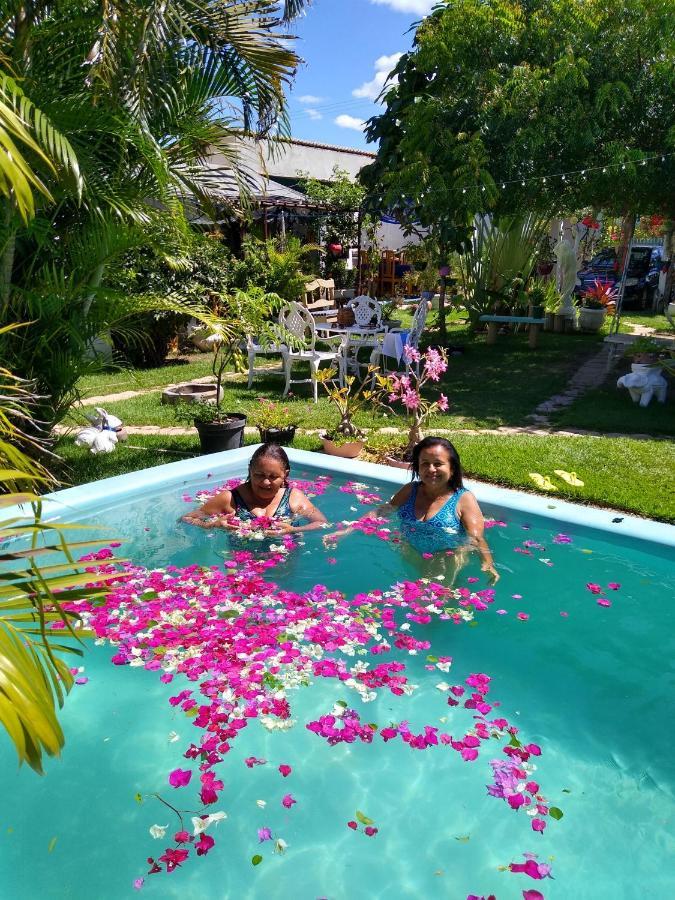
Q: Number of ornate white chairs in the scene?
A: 4